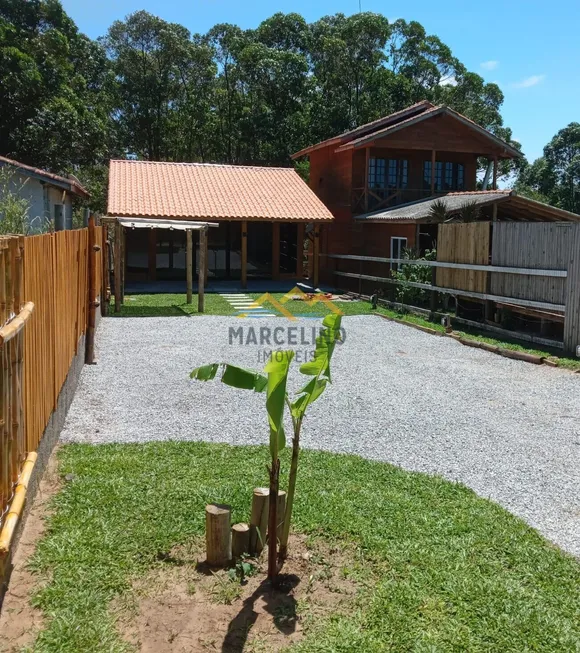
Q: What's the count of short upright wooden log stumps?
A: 4